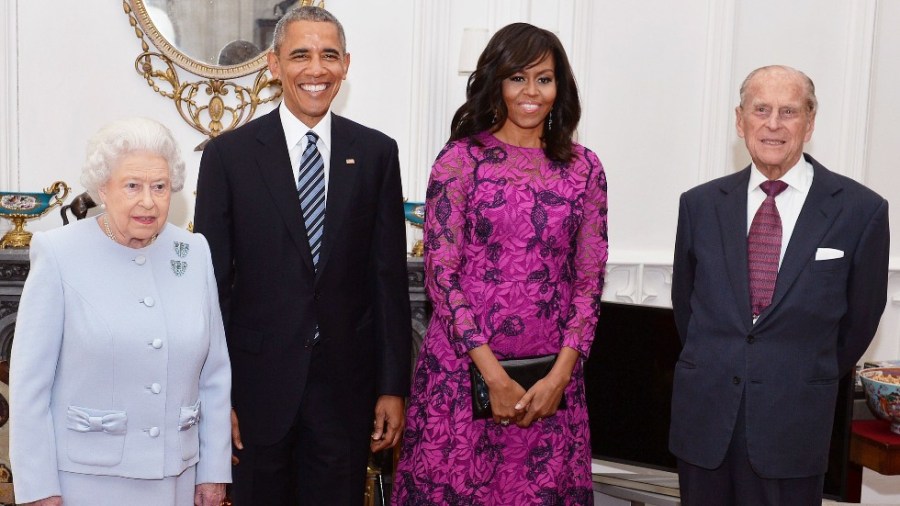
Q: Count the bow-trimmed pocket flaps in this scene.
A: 2